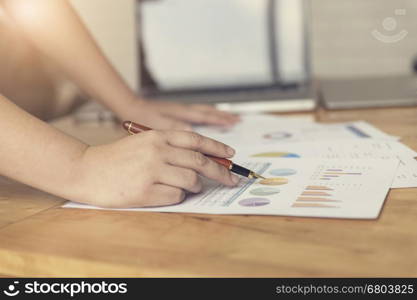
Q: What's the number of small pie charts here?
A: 4